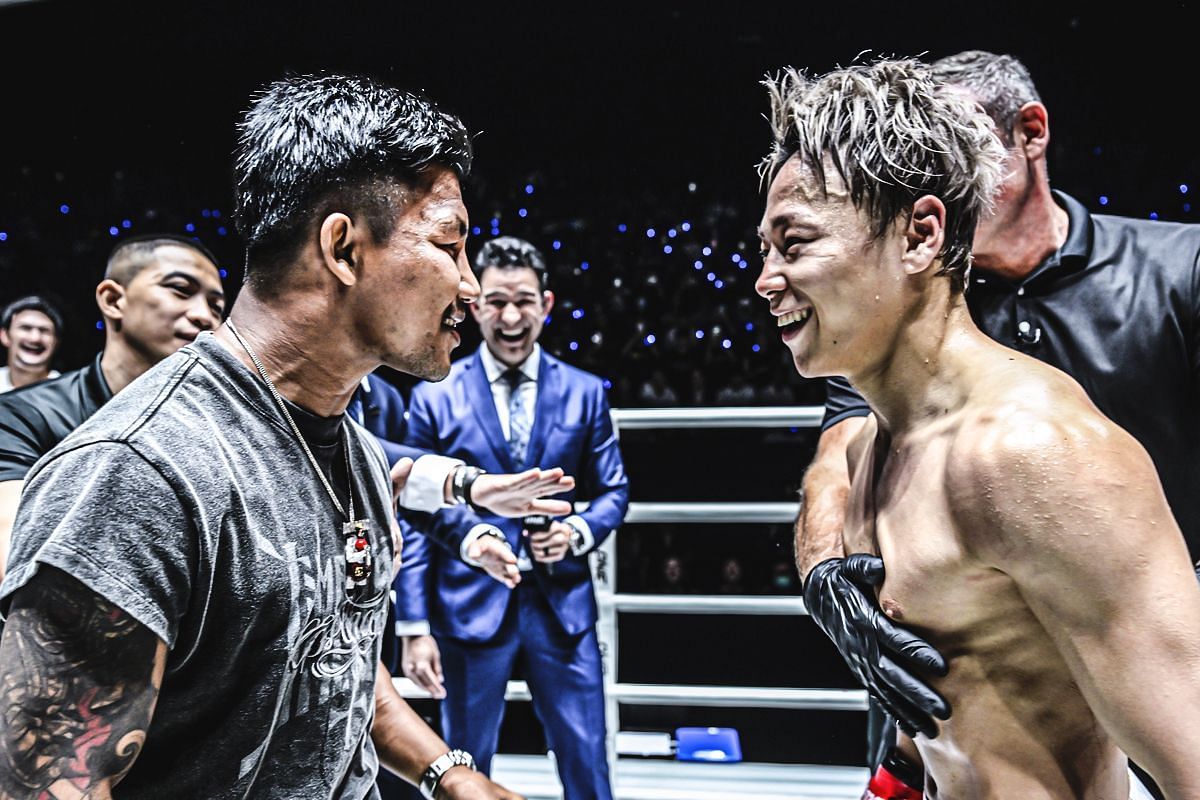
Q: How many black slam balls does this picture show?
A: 0